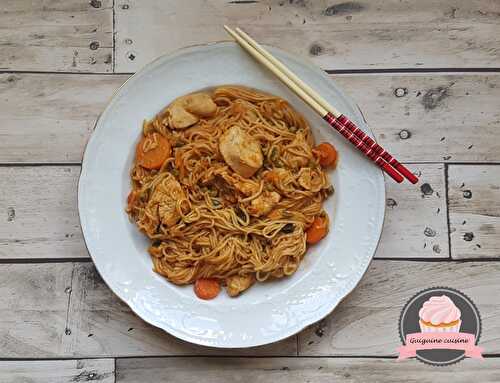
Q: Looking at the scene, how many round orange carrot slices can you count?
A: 4